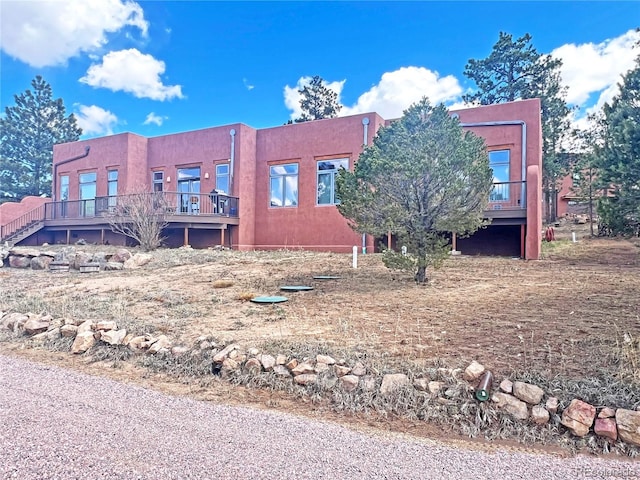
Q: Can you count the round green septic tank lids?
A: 3